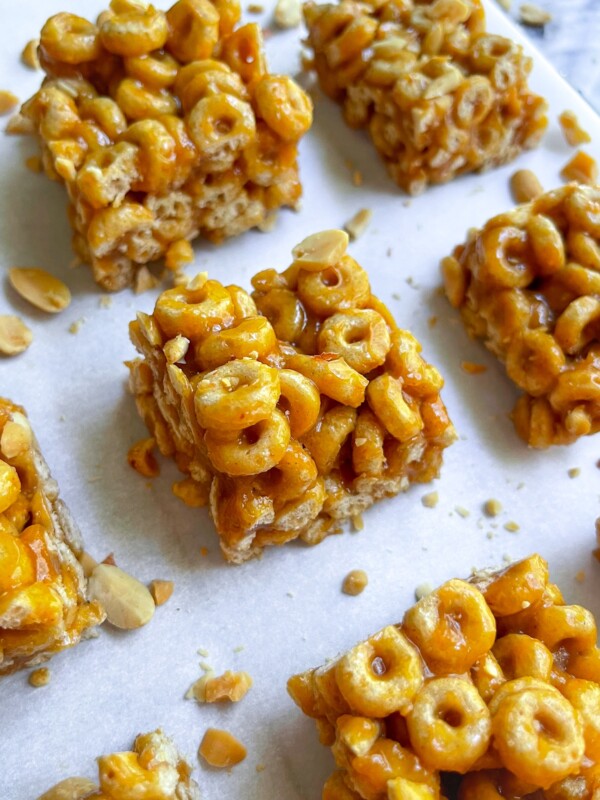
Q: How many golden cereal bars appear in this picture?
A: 7